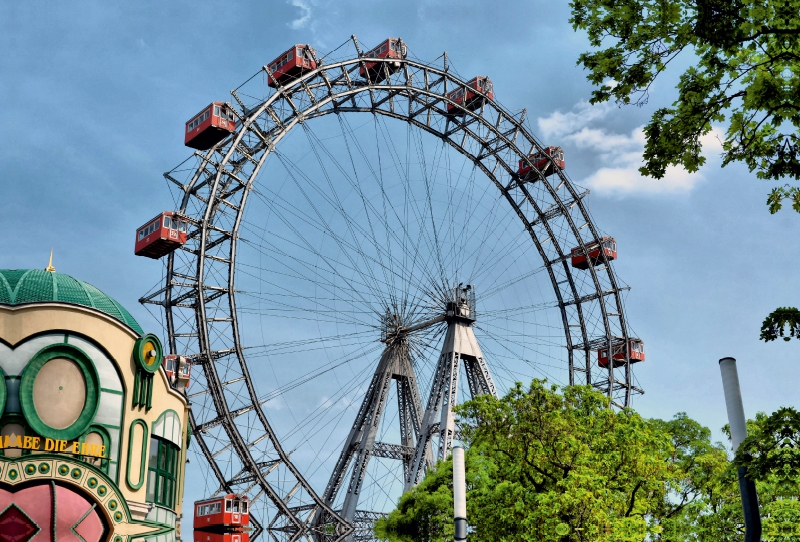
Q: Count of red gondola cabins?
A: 10